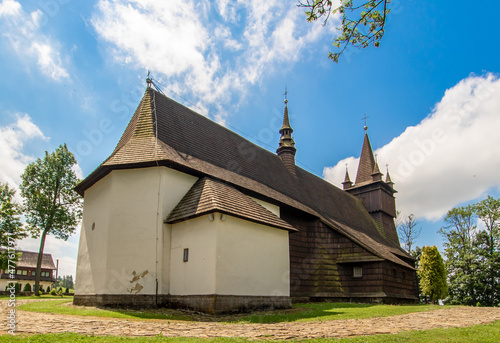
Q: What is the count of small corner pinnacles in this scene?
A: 3